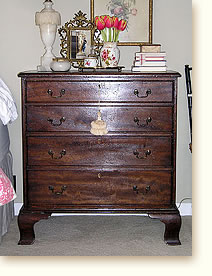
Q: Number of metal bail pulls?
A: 8